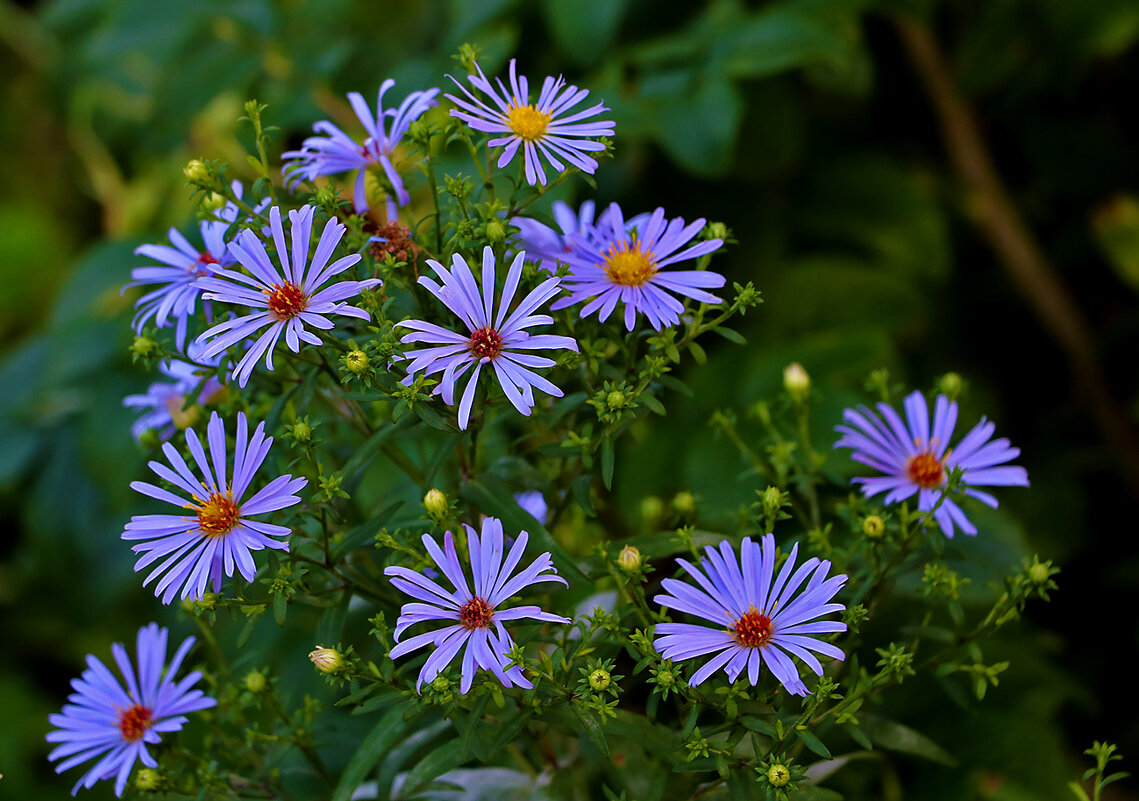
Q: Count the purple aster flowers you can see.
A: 13